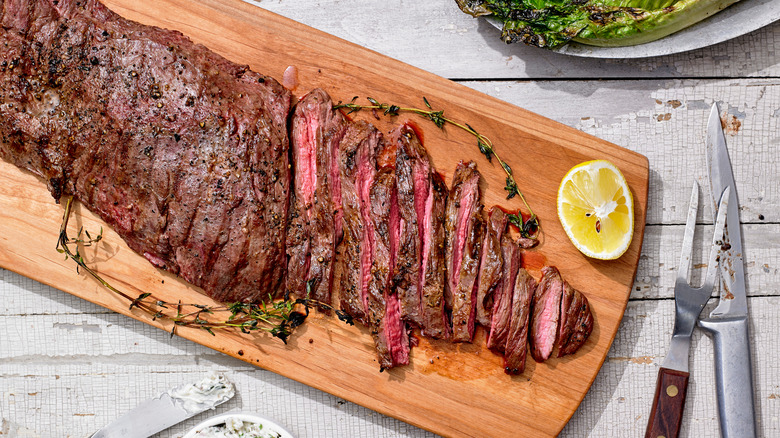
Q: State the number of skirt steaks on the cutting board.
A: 1